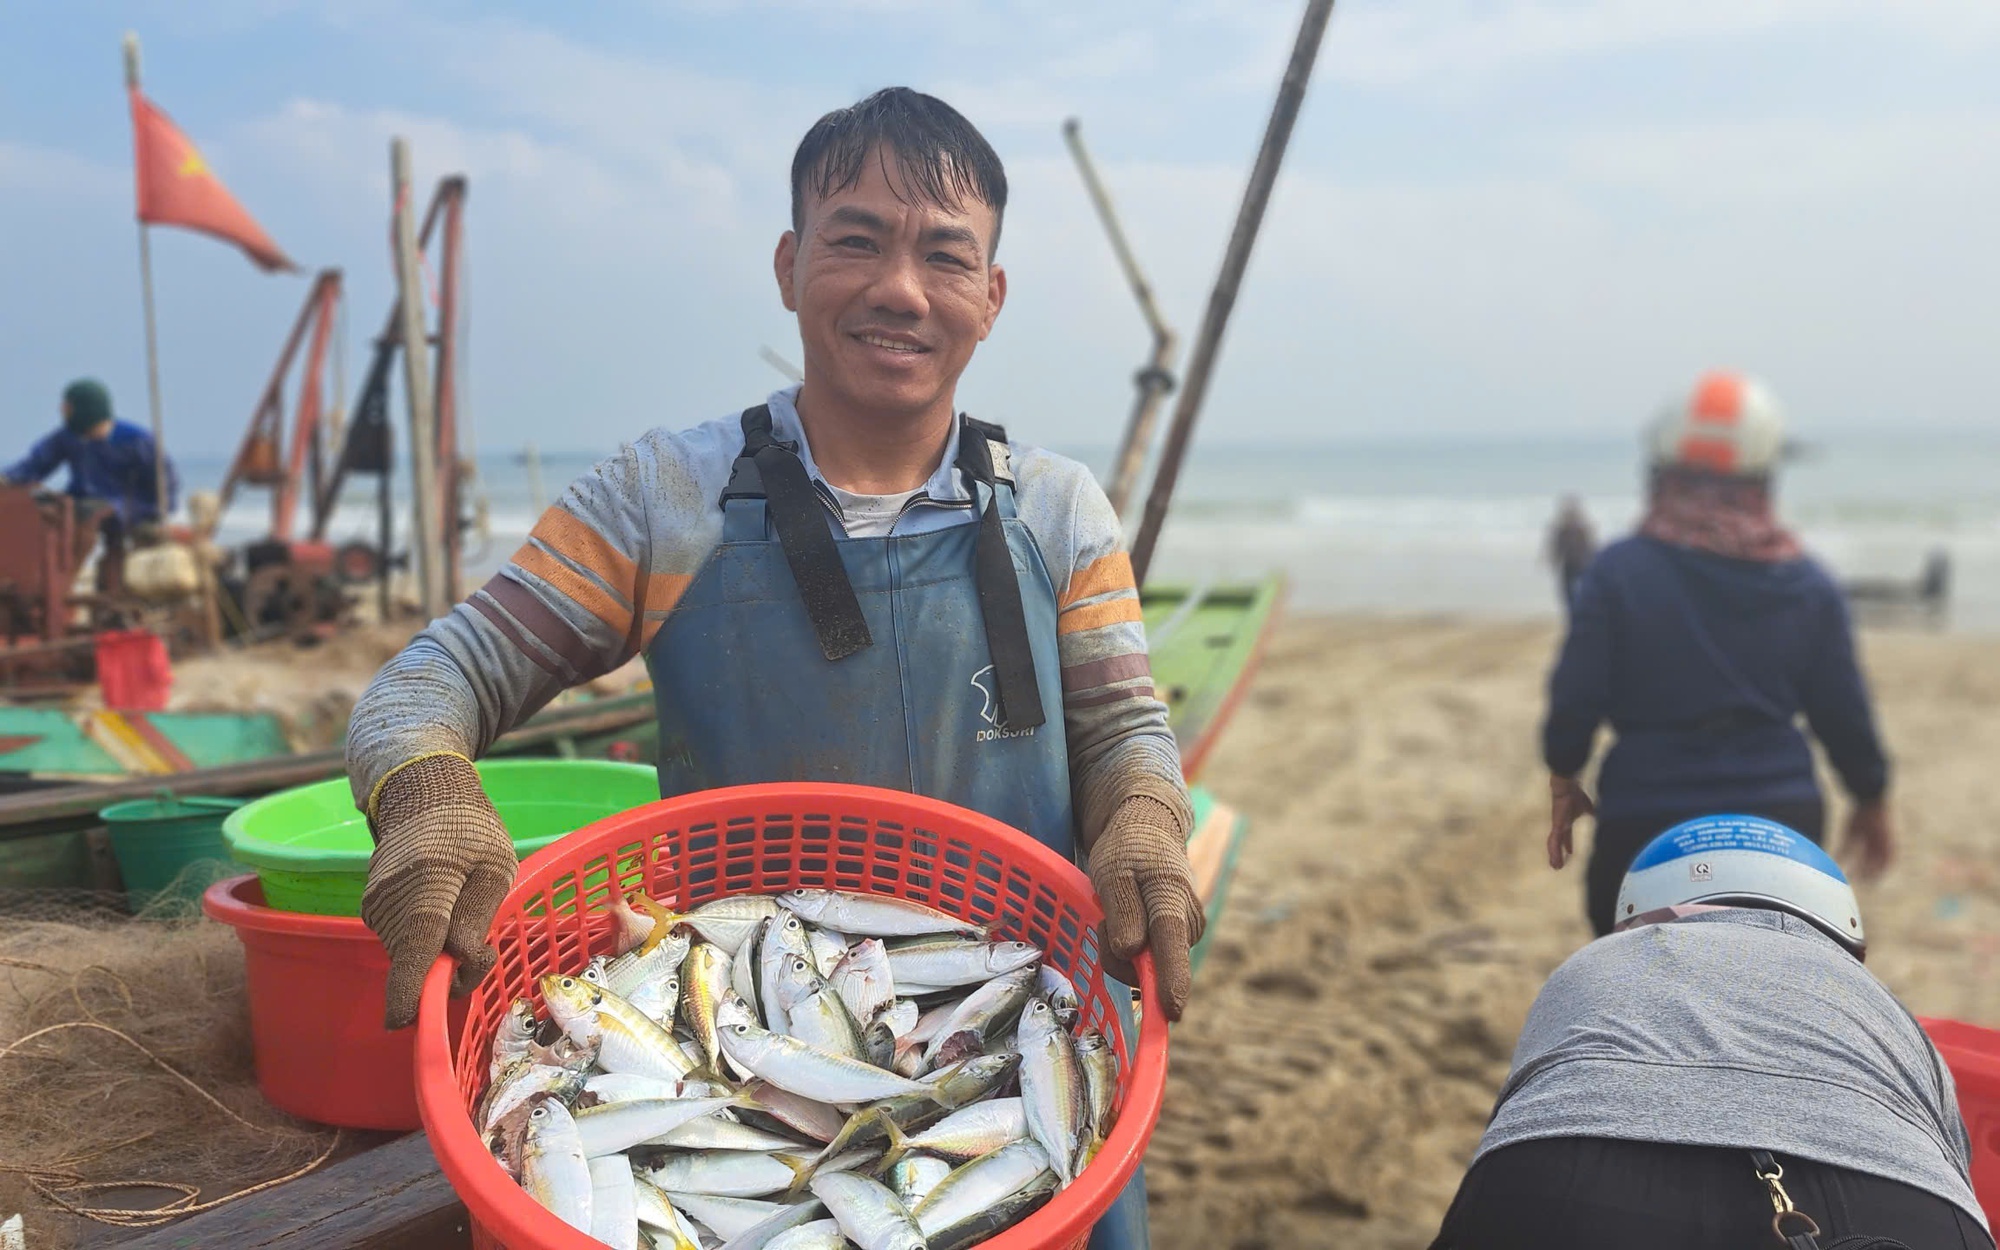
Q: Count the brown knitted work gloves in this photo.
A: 2